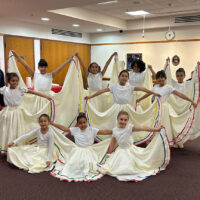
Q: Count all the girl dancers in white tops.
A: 10